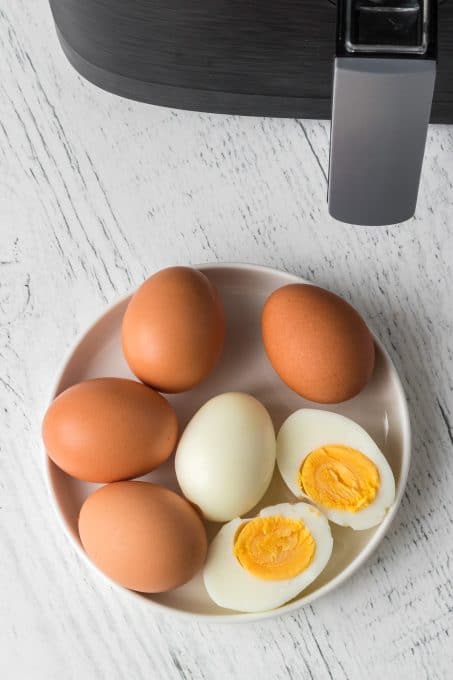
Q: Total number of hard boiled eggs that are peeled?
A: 2